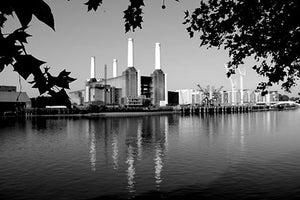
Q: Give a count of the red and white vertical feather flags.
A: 0